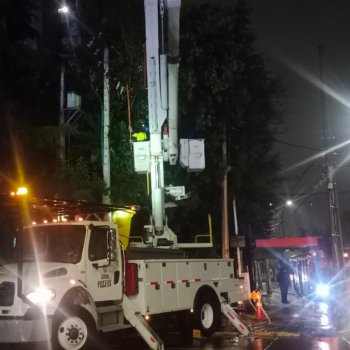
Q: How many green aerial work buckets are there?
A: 0